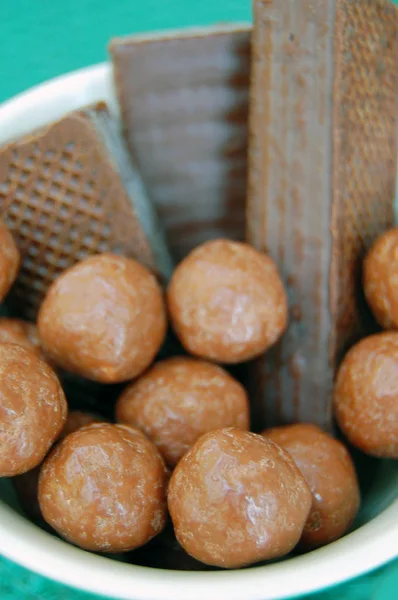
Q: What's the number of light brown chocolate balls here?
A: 12